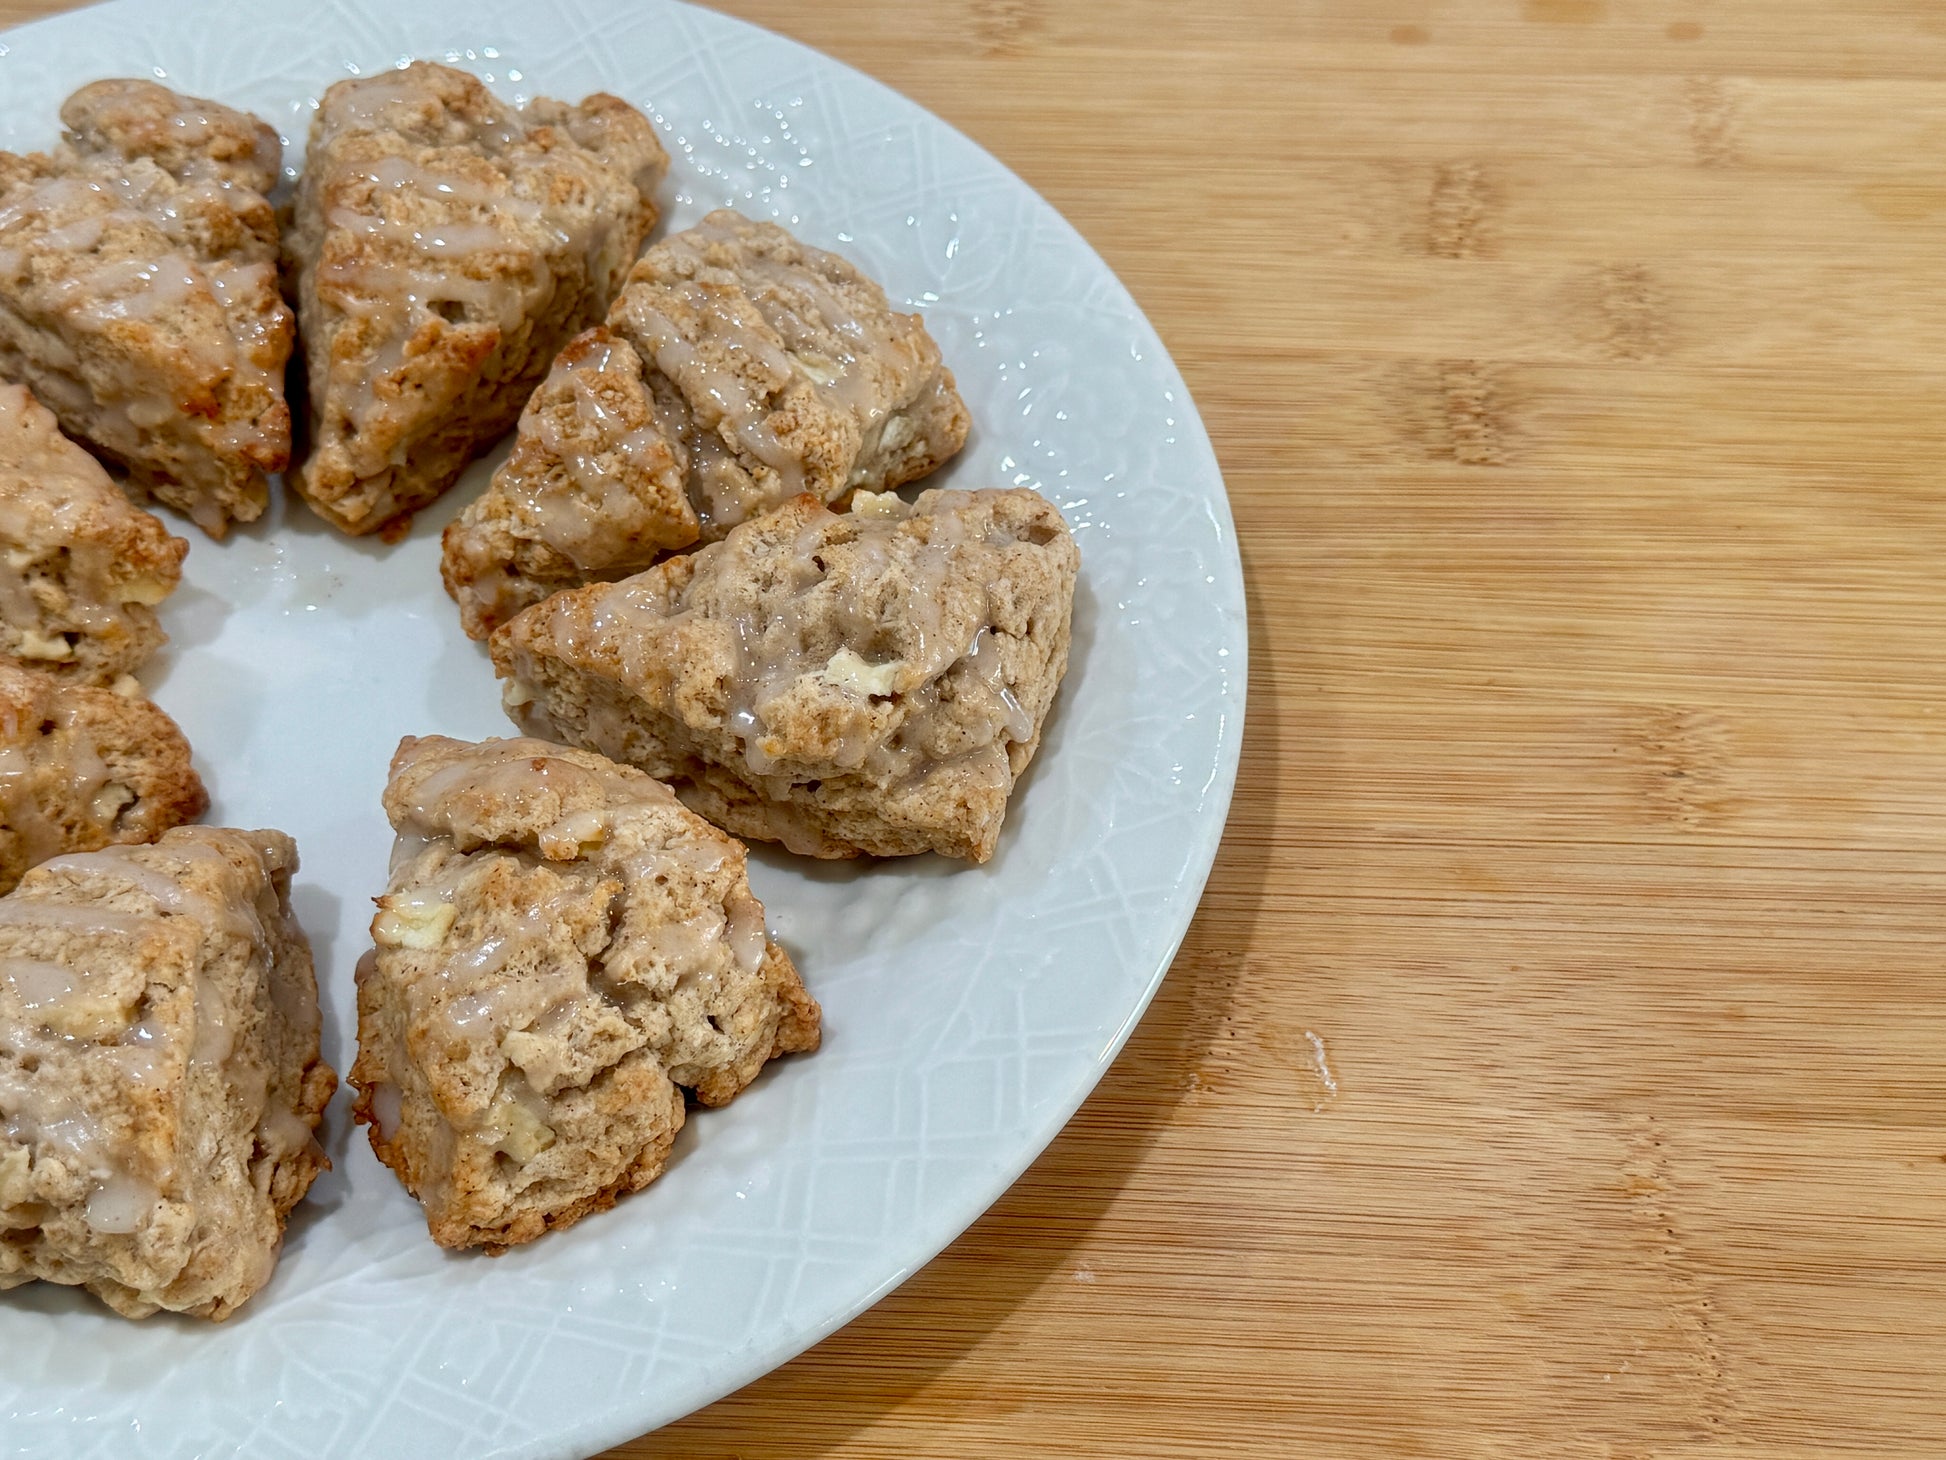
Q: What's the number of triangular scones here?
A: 8